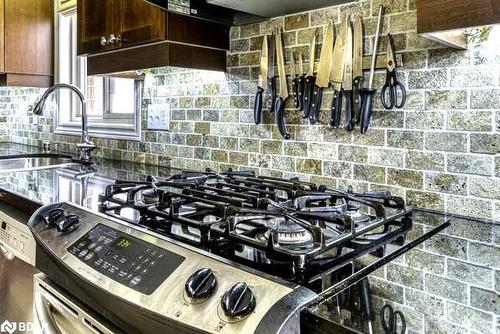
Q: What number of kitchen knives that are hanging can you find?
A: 10